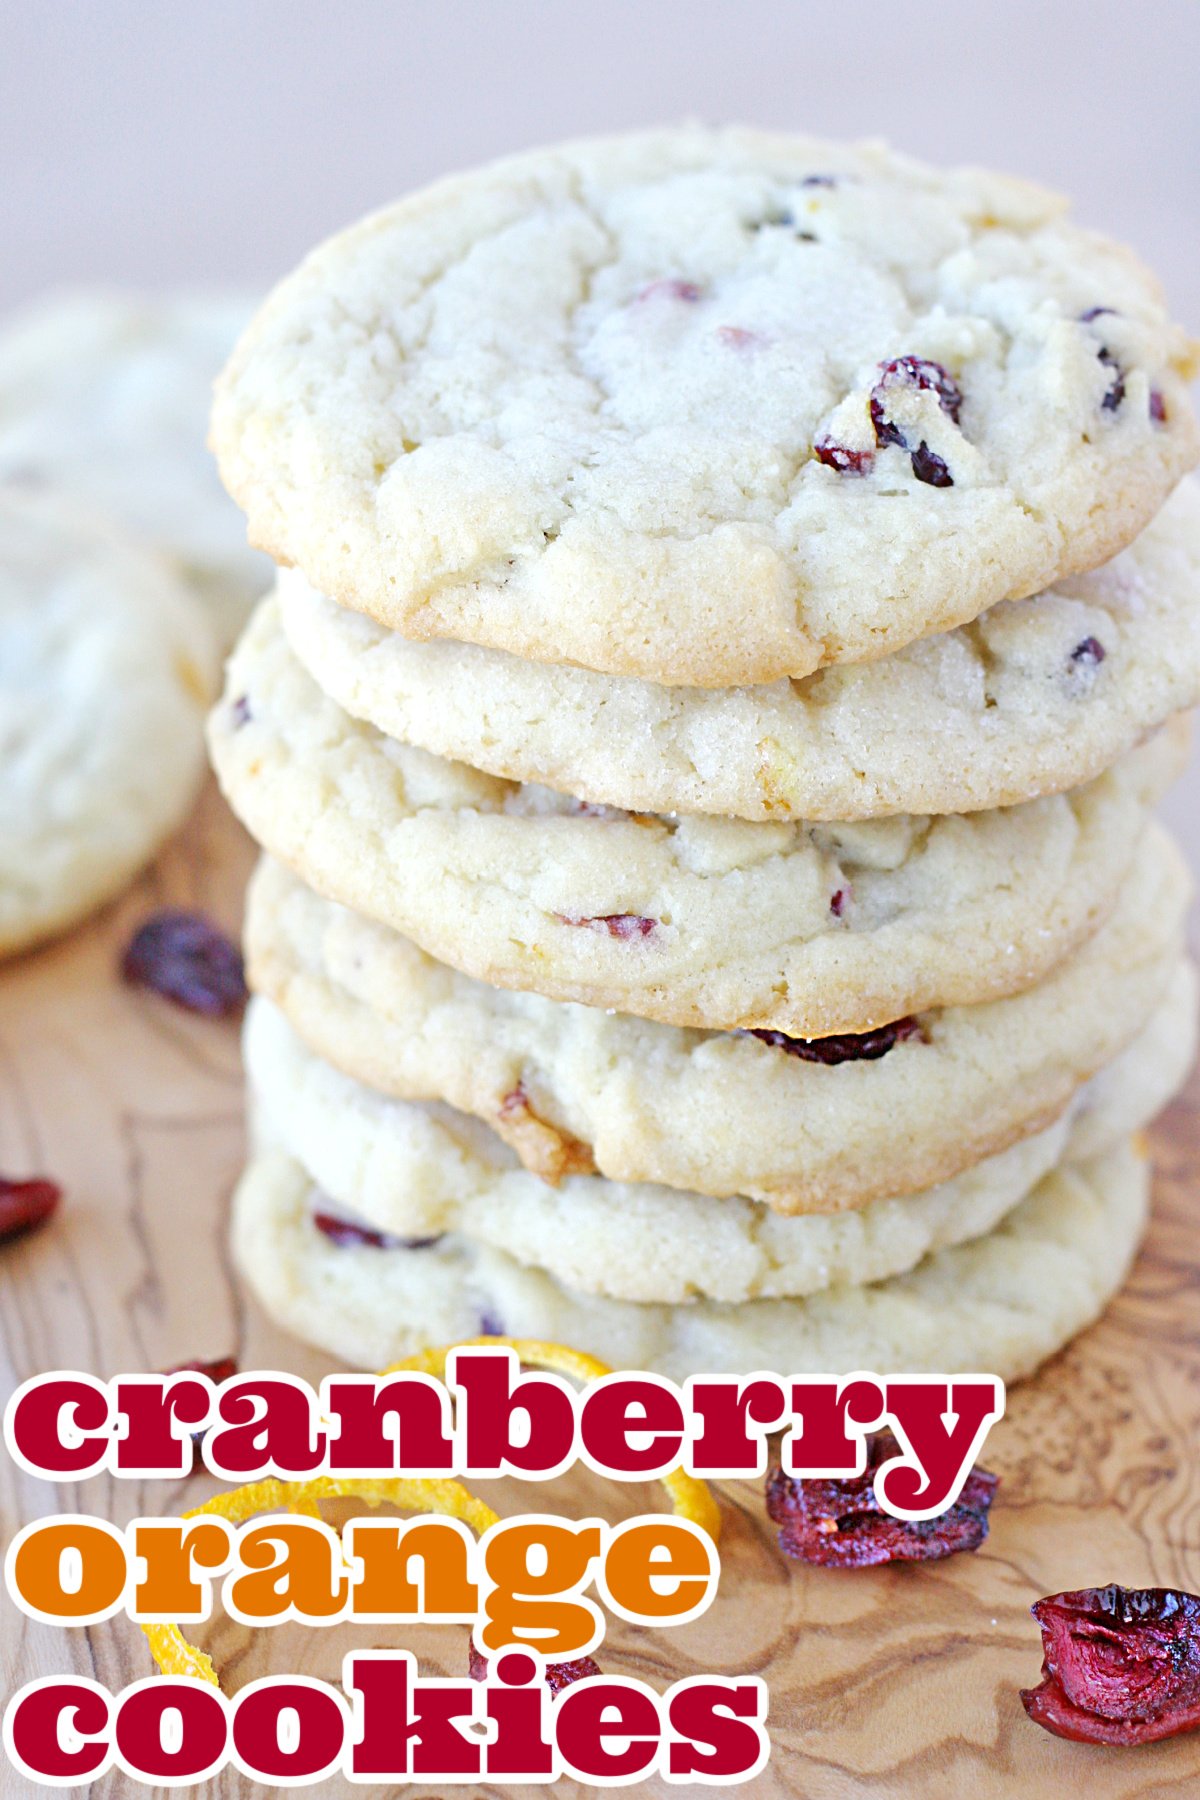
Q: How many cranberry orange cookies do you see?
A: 8